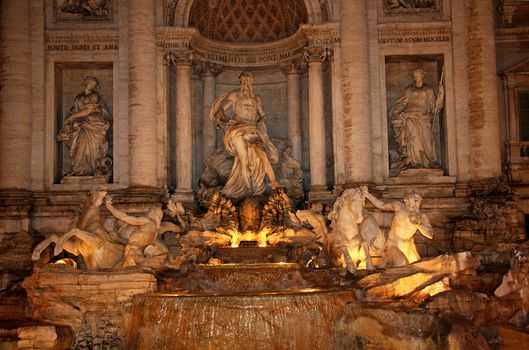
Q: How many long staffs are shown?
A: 1